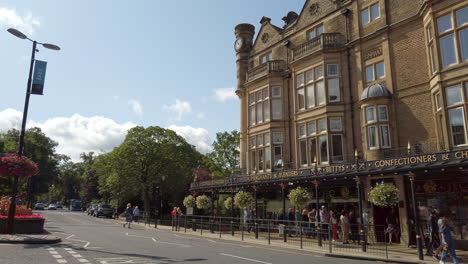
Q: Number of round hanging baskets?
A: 6